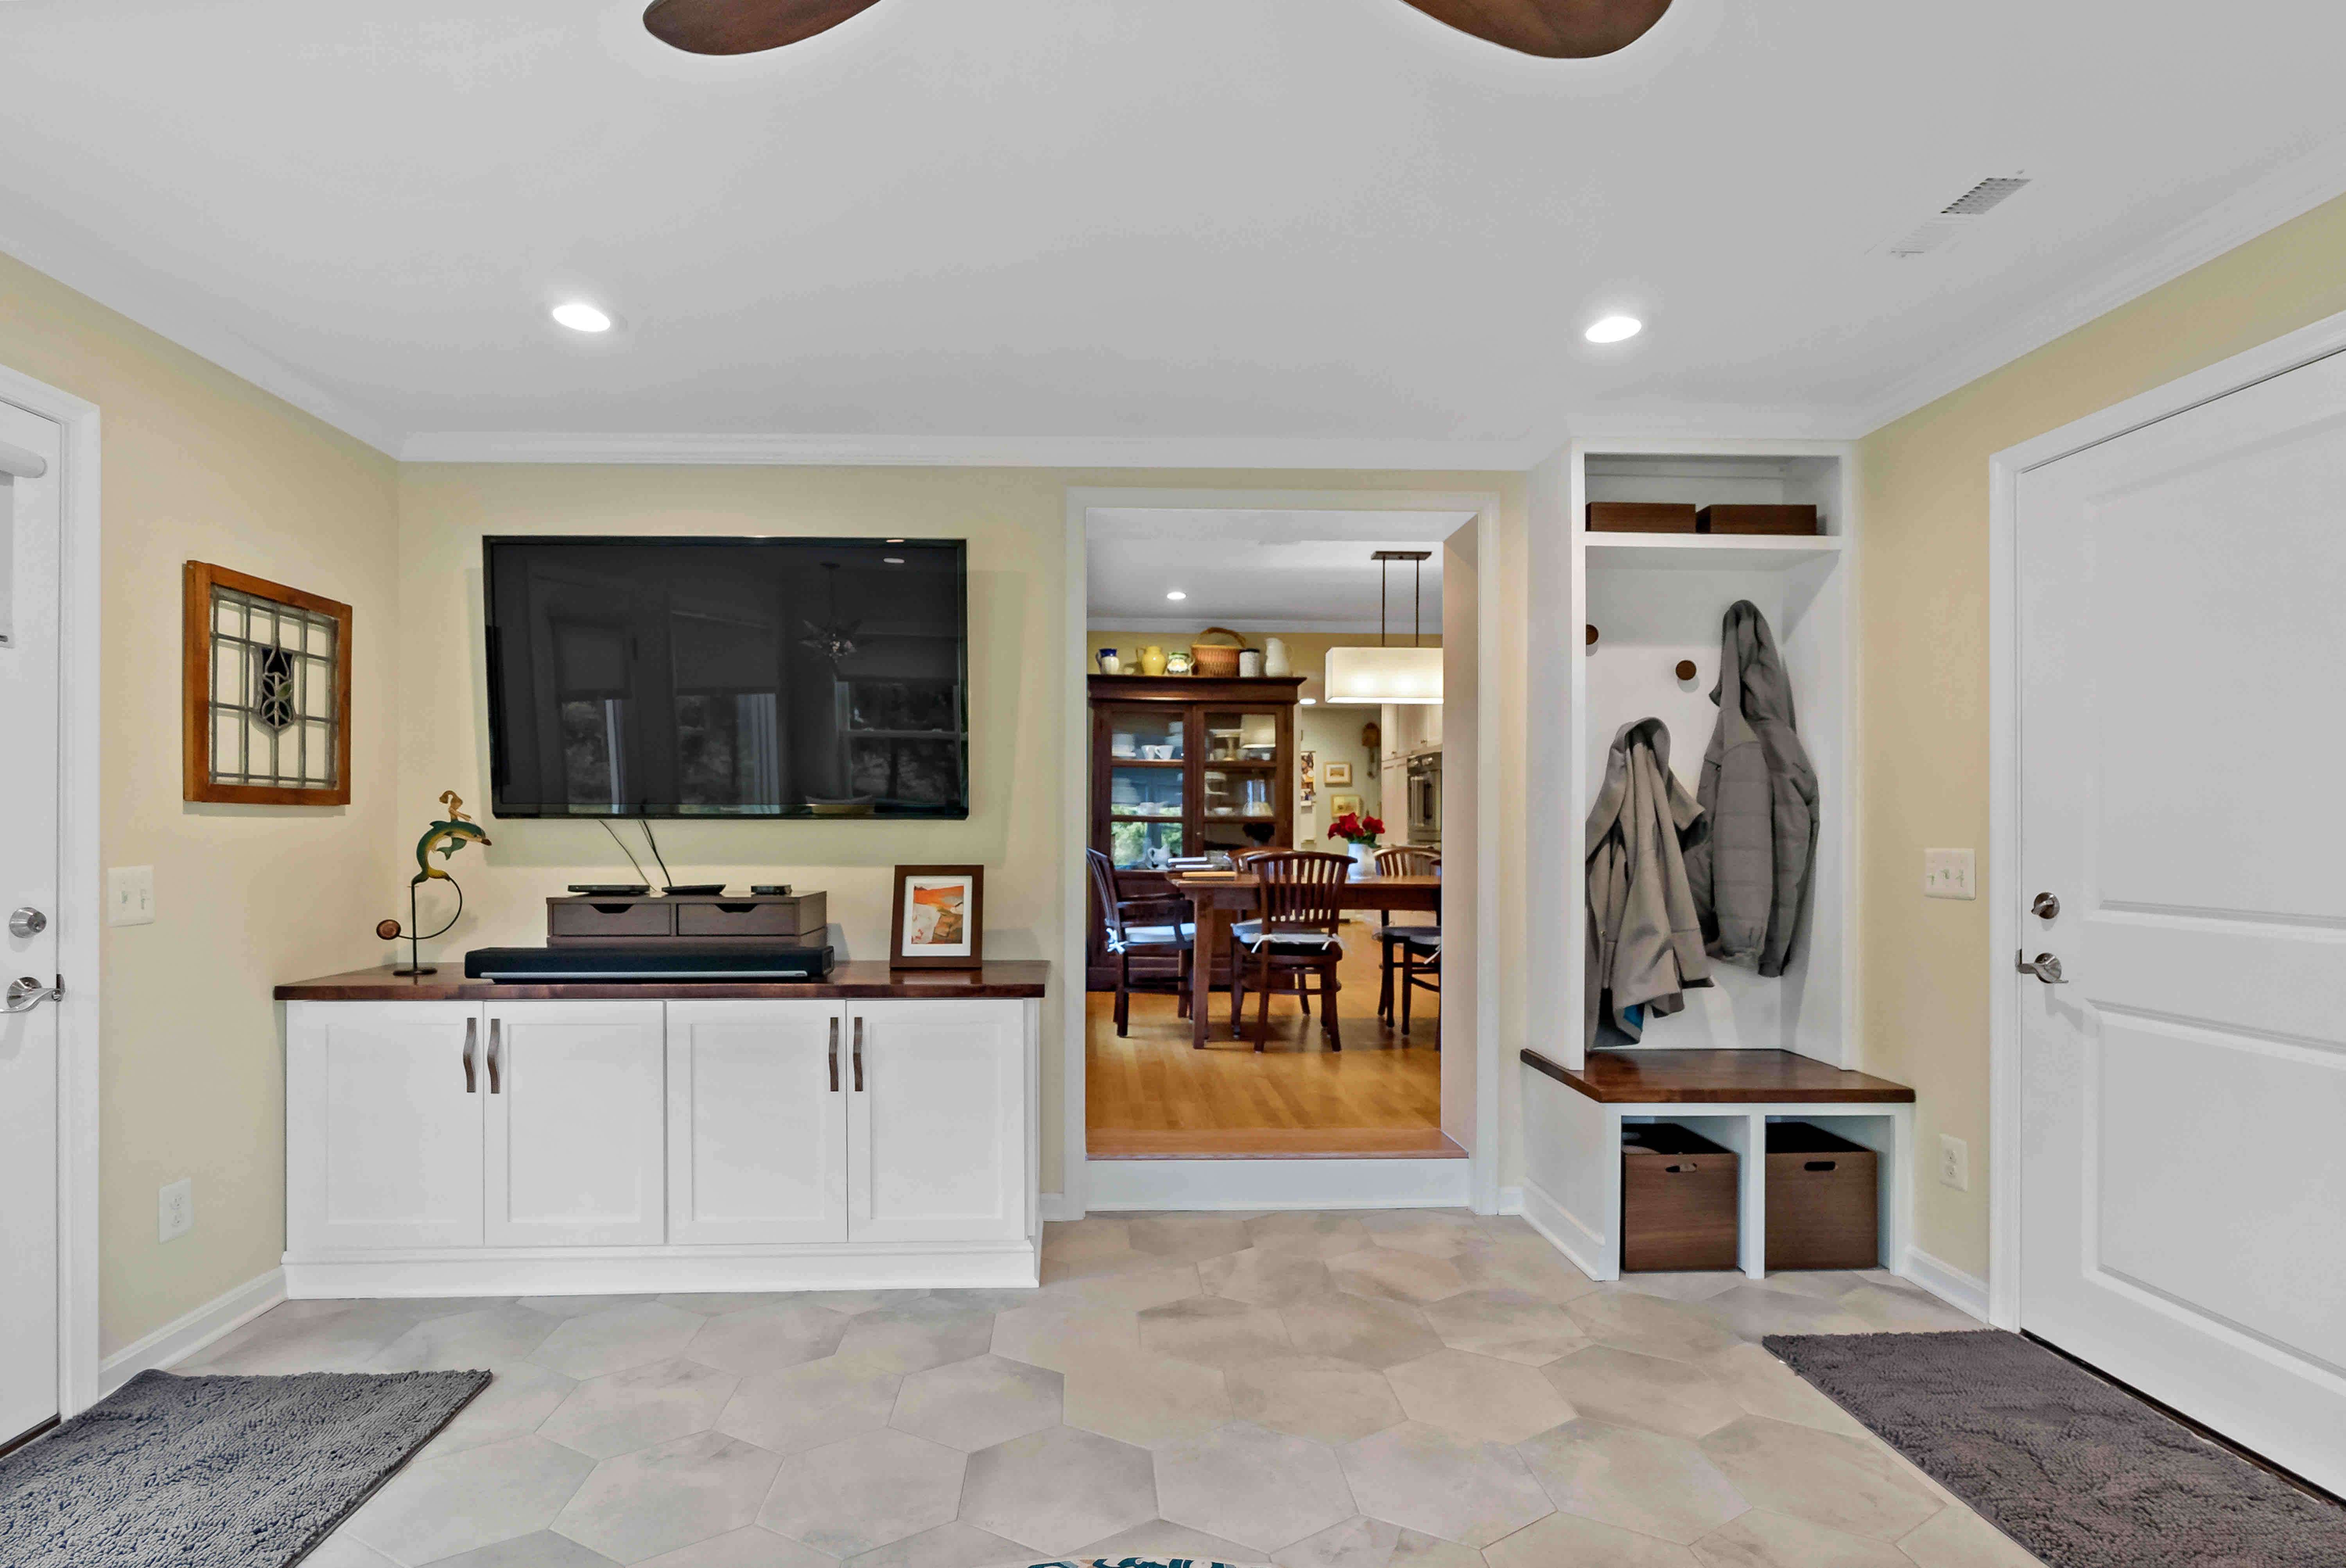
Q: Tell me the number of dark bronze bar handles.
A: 4